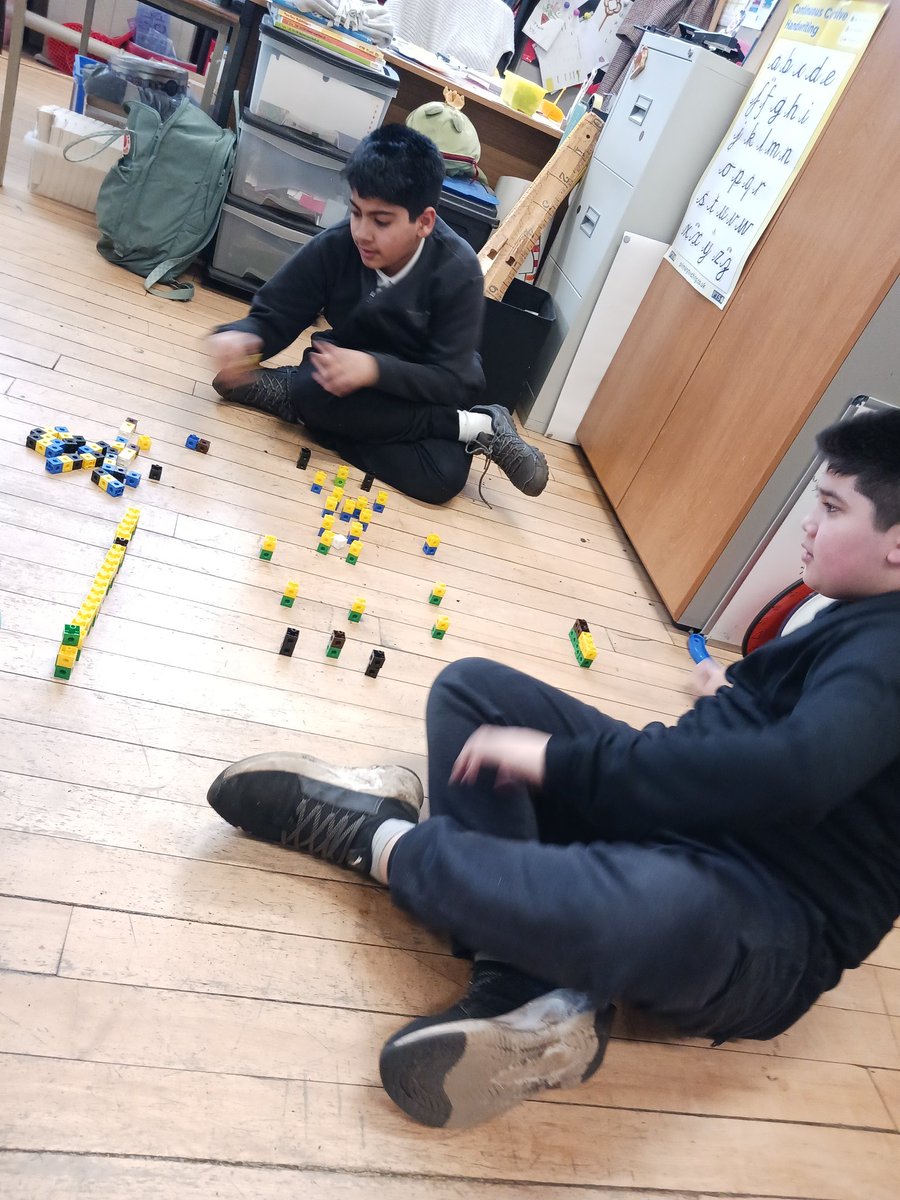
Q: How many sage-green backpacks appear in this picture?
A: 1